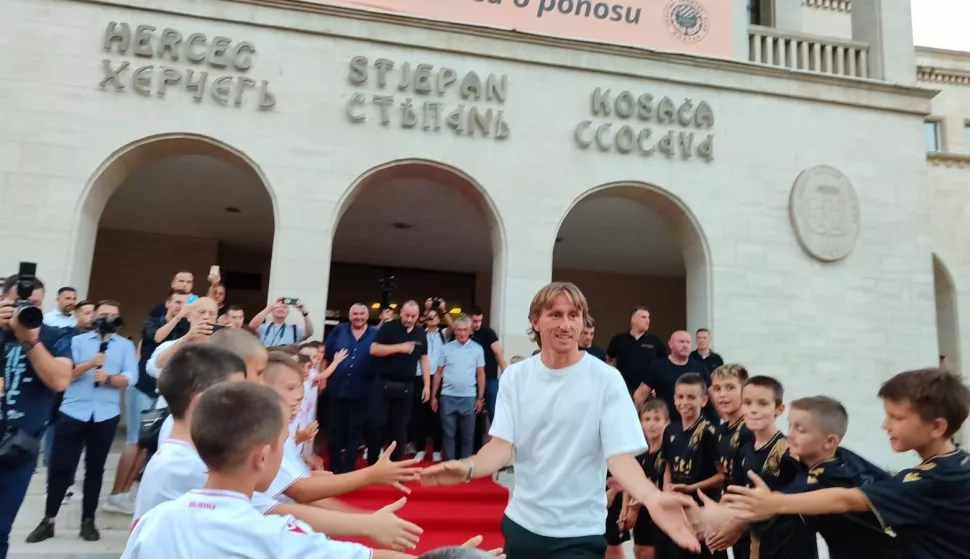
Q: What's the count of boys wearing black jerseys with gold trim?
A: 6